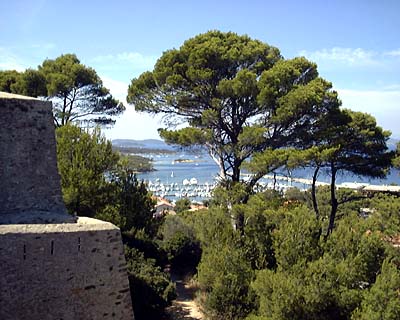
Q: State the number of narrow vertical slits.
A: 3